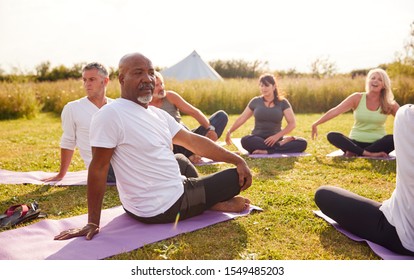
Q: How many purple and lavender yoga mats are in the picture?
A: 6